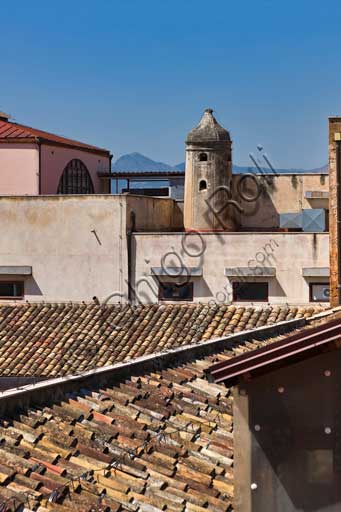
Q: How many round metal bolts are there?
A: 5